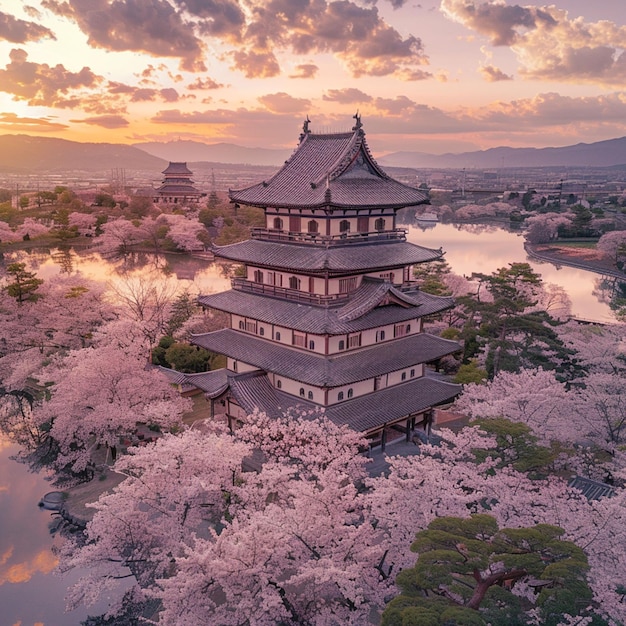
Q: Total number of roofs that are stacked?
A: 5